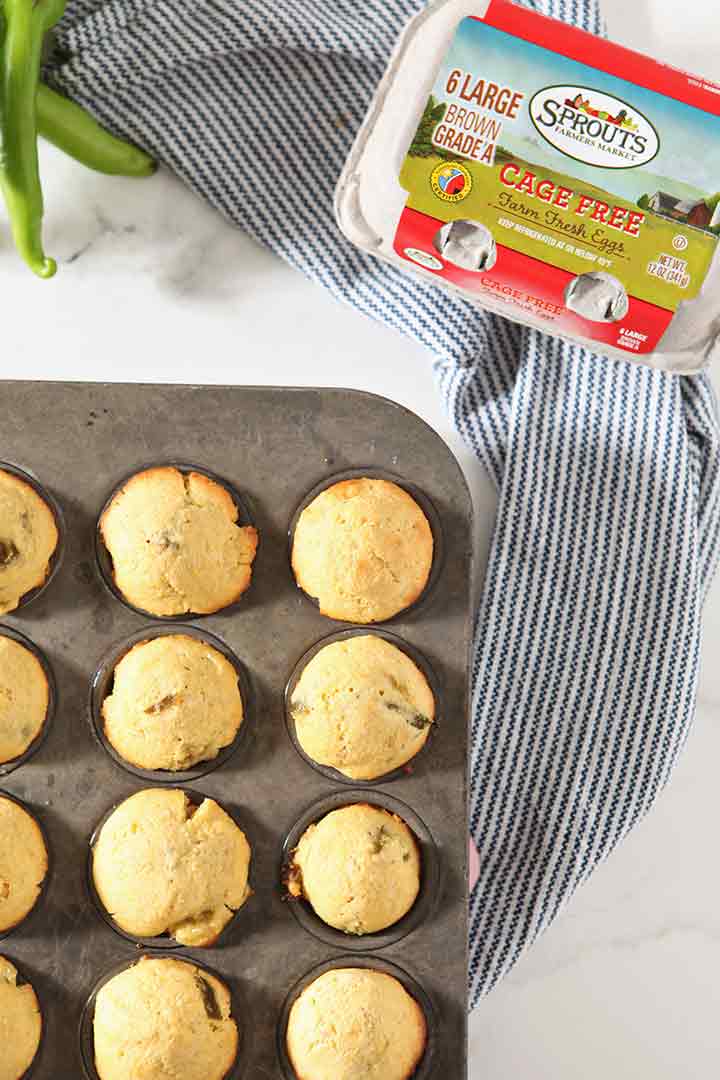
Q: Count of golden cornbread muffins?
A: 12